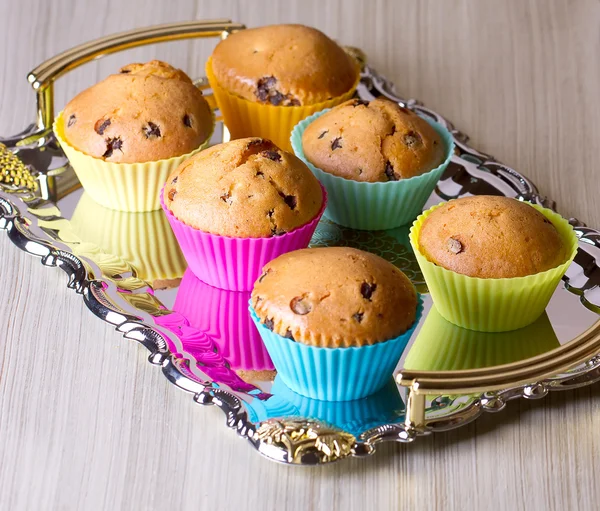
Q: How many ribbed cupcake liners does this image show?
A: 6